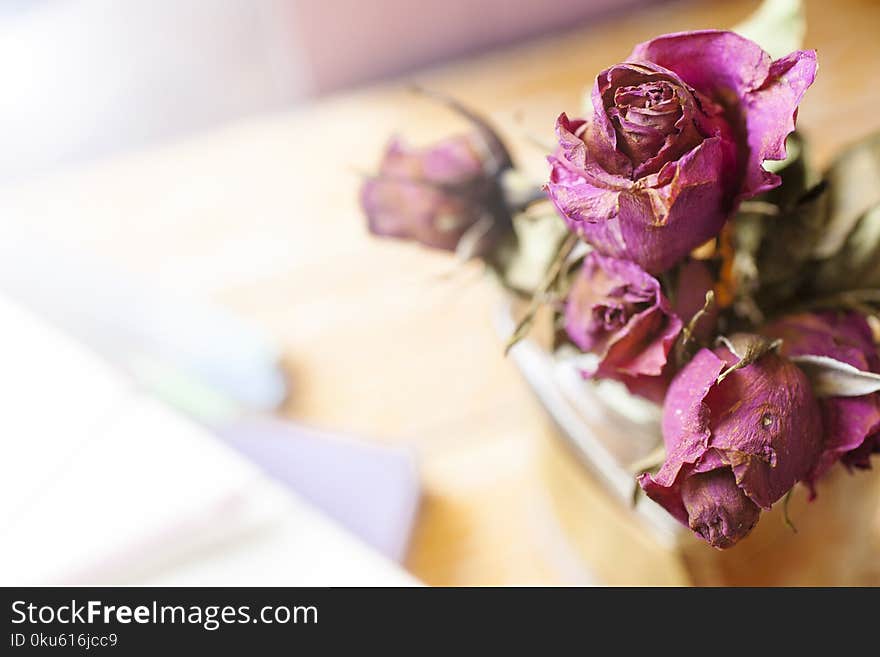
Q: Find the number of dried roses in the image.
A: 5